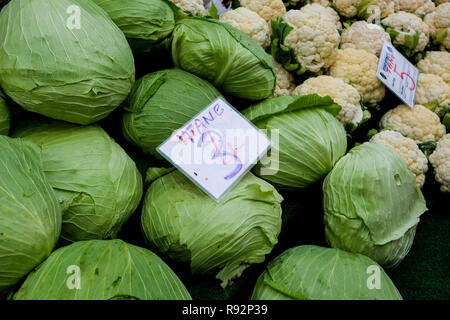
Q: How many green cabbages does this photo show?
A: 12